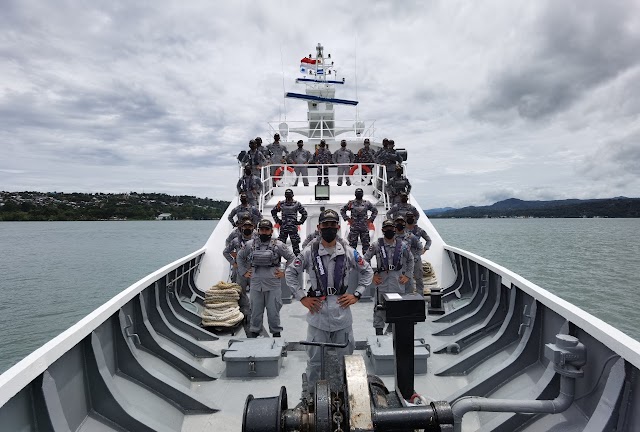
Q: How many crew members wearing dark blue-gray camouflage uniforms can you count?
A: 4